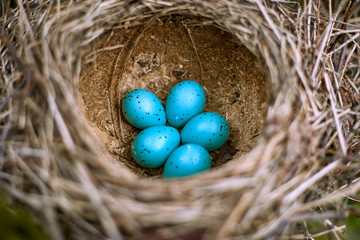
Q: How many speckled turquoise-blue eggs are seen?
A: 5